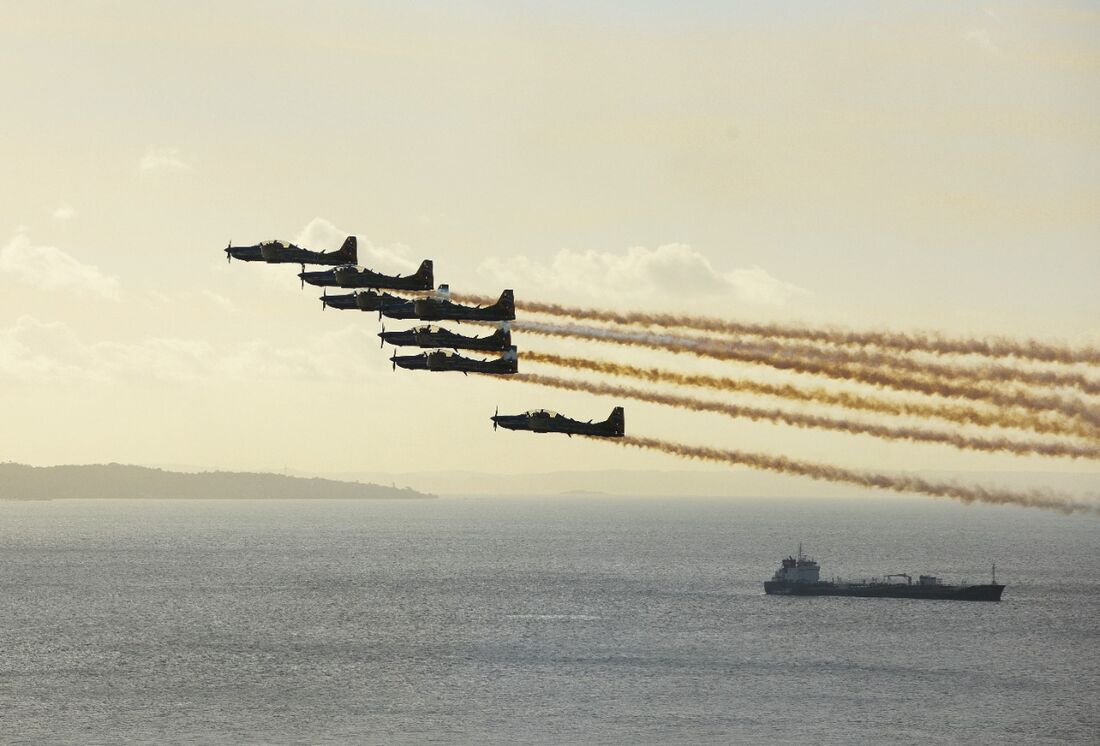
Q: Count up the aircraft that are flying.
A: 7